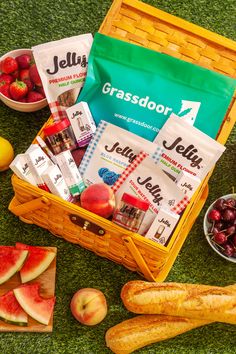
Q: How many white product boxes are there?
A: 7